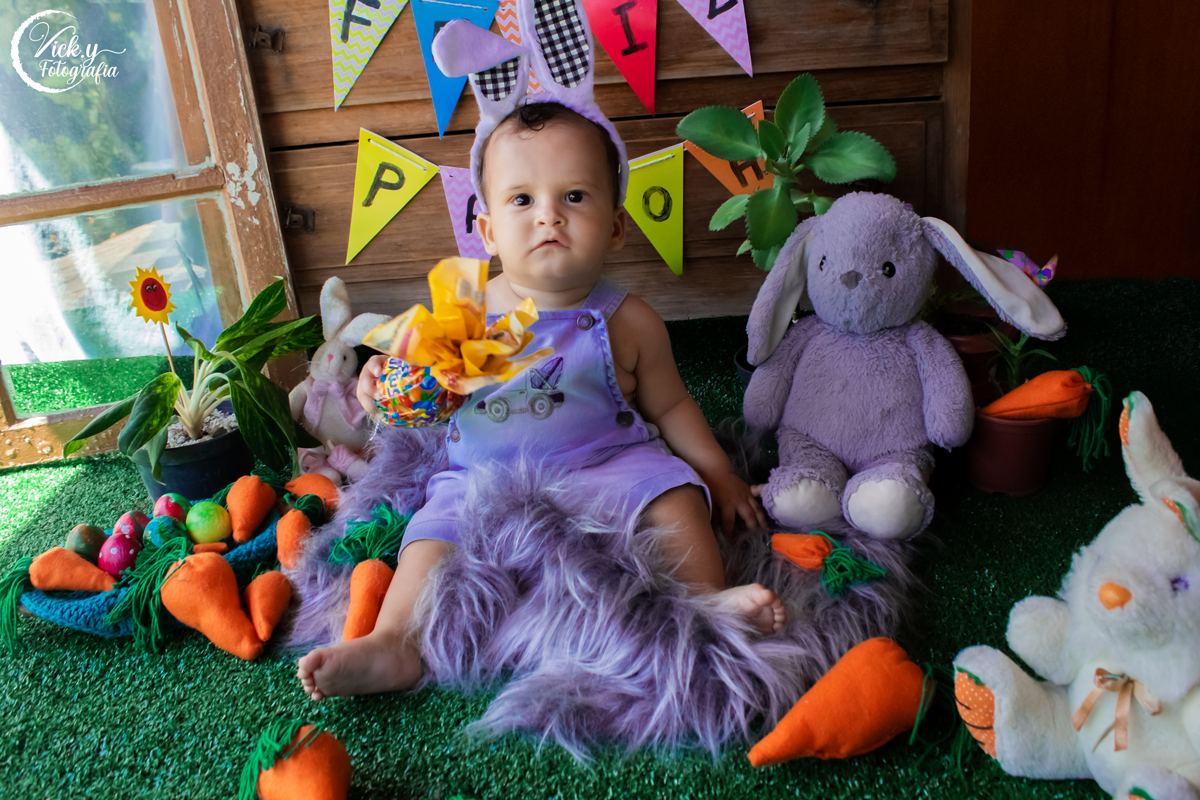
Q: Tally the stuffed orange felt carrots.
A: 11